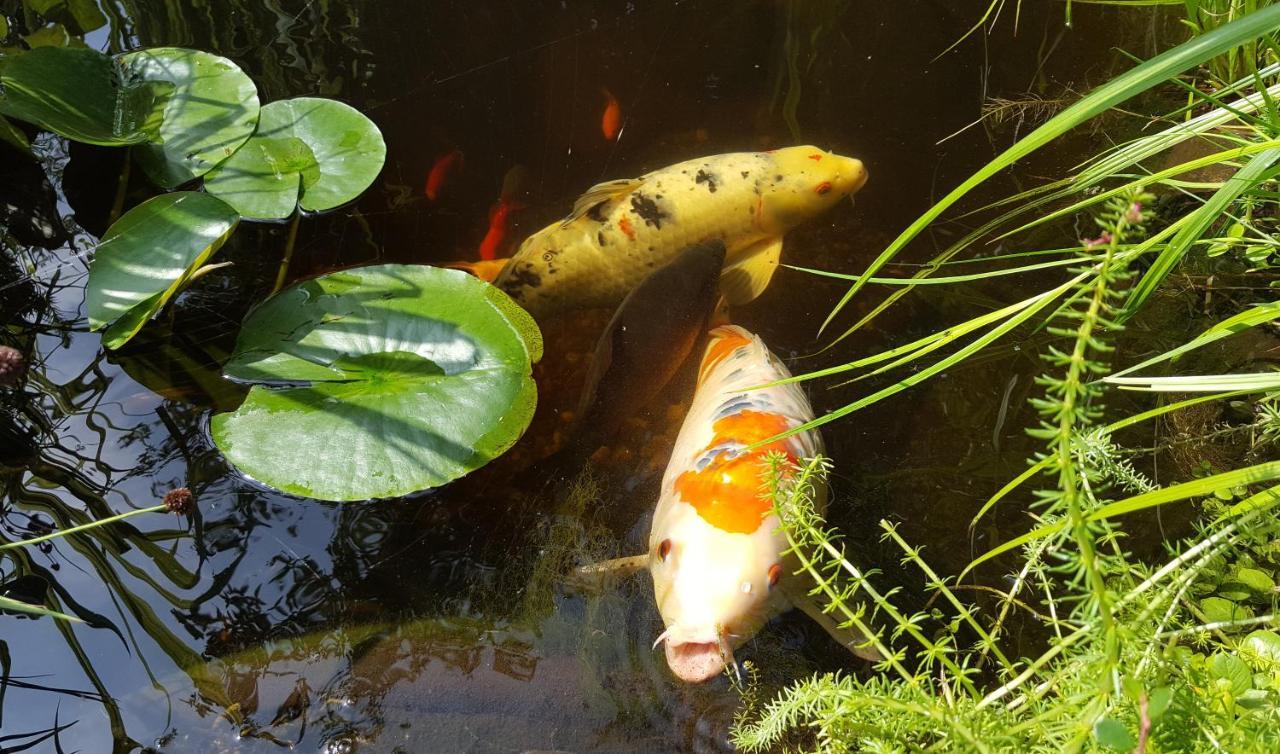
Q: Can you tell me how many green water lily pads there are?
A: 5